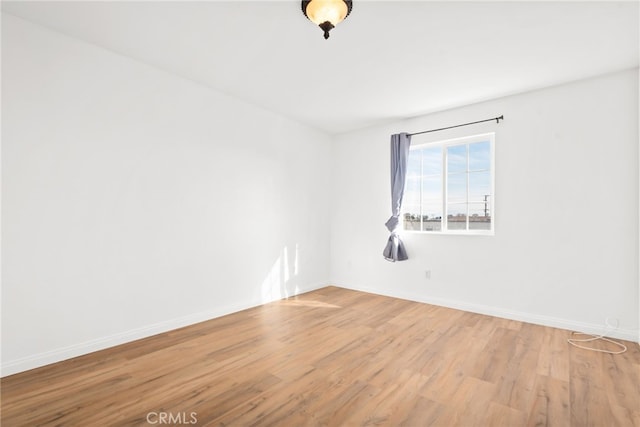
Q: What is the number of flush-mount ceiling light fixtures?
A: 1